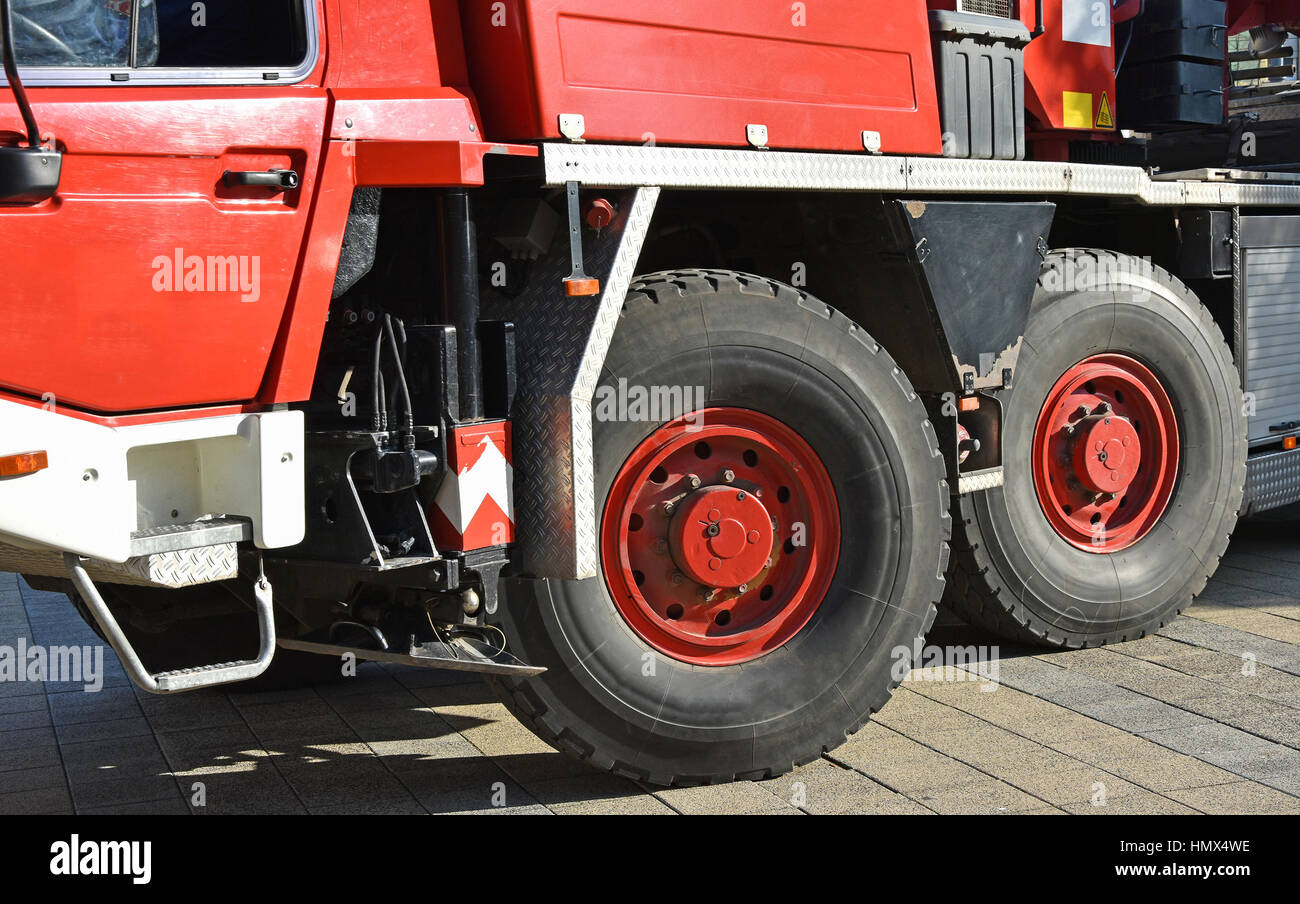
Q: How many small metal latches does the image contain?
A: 3